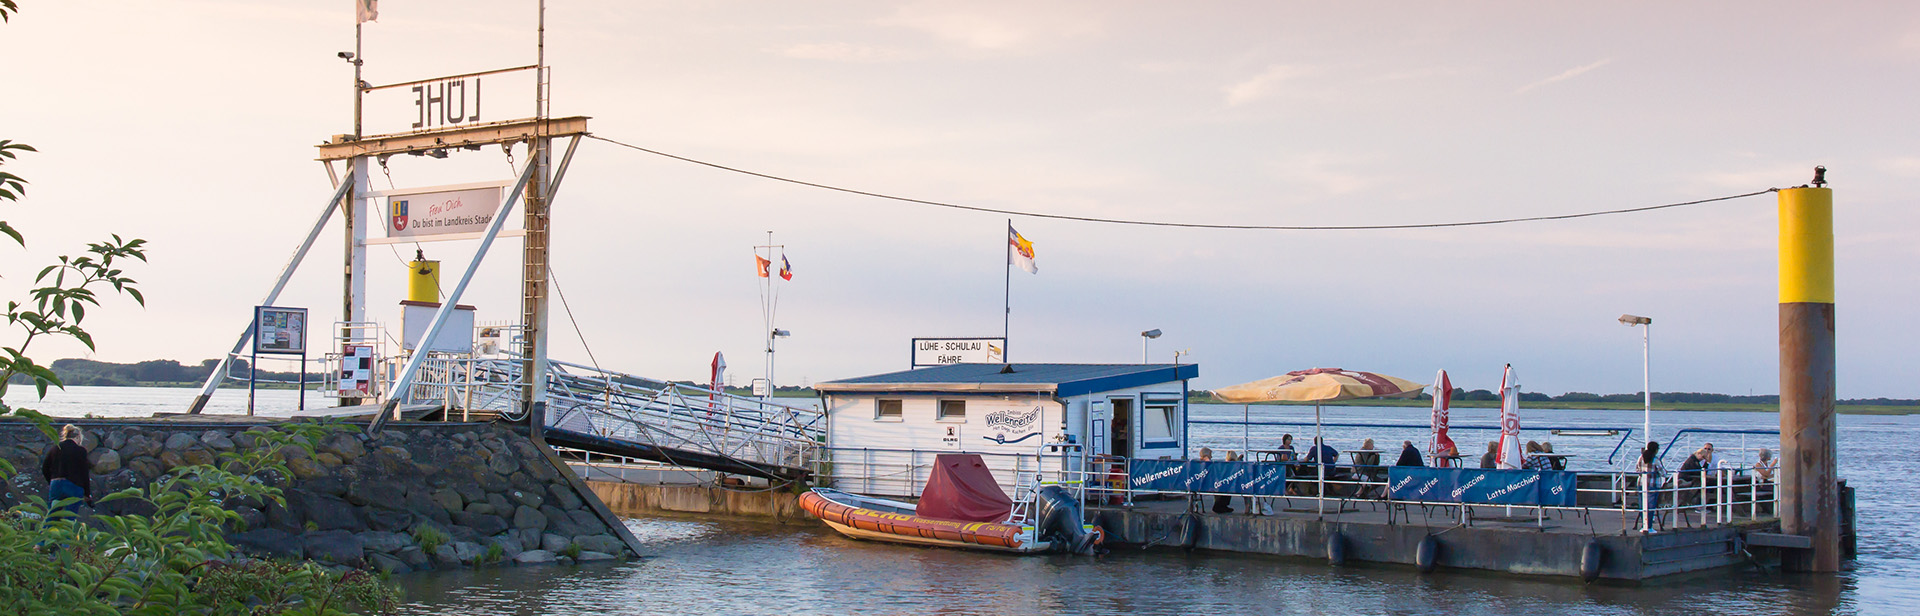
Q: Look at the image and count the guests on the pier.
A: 13